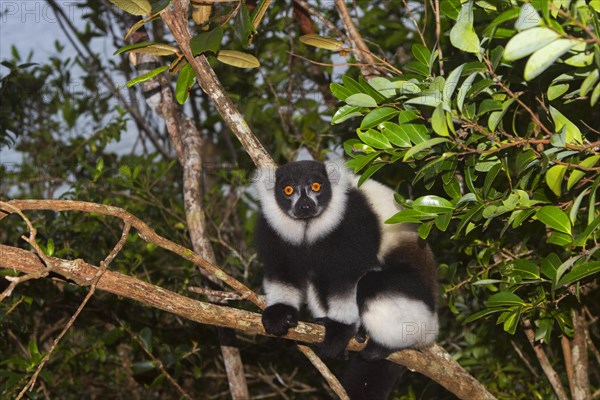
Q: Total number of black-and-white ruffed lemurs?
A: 1